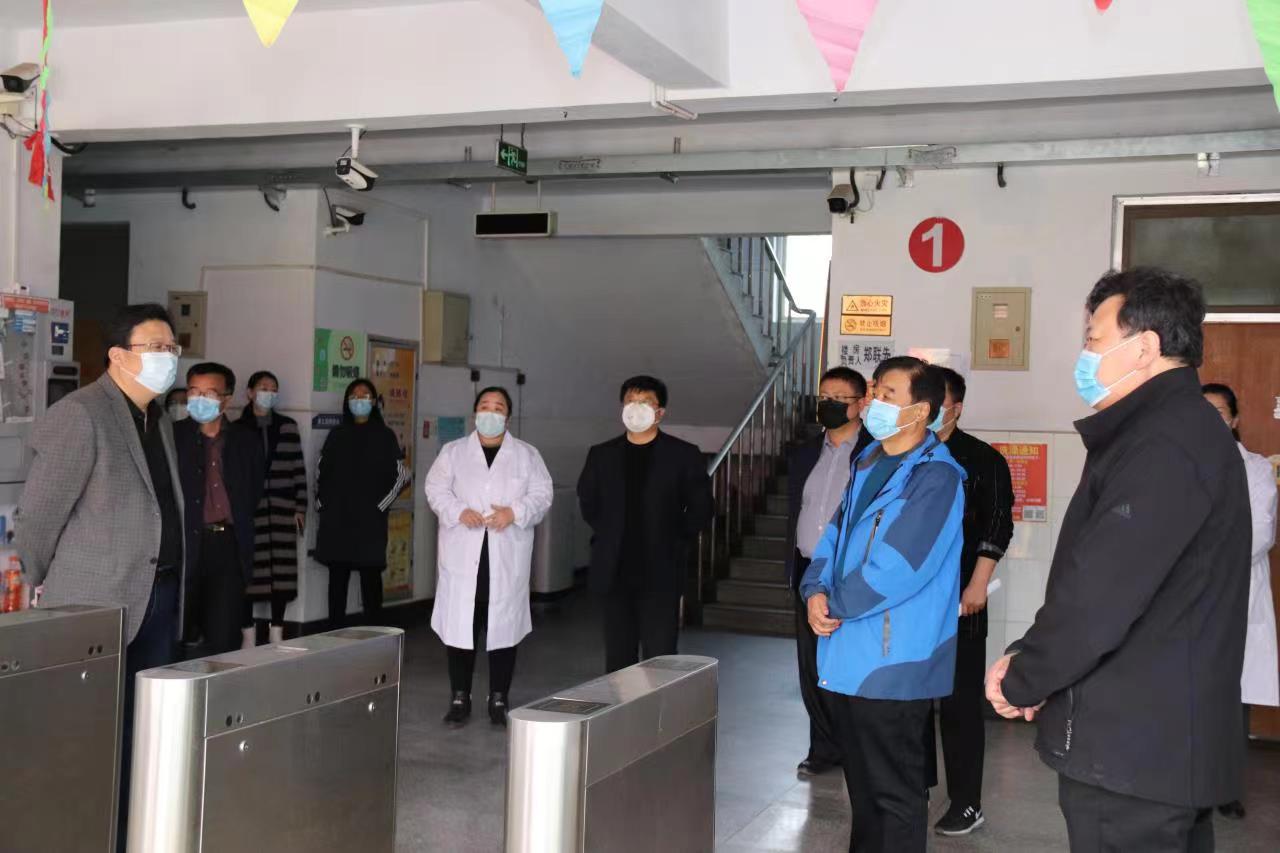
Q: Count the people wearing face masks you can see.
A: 12